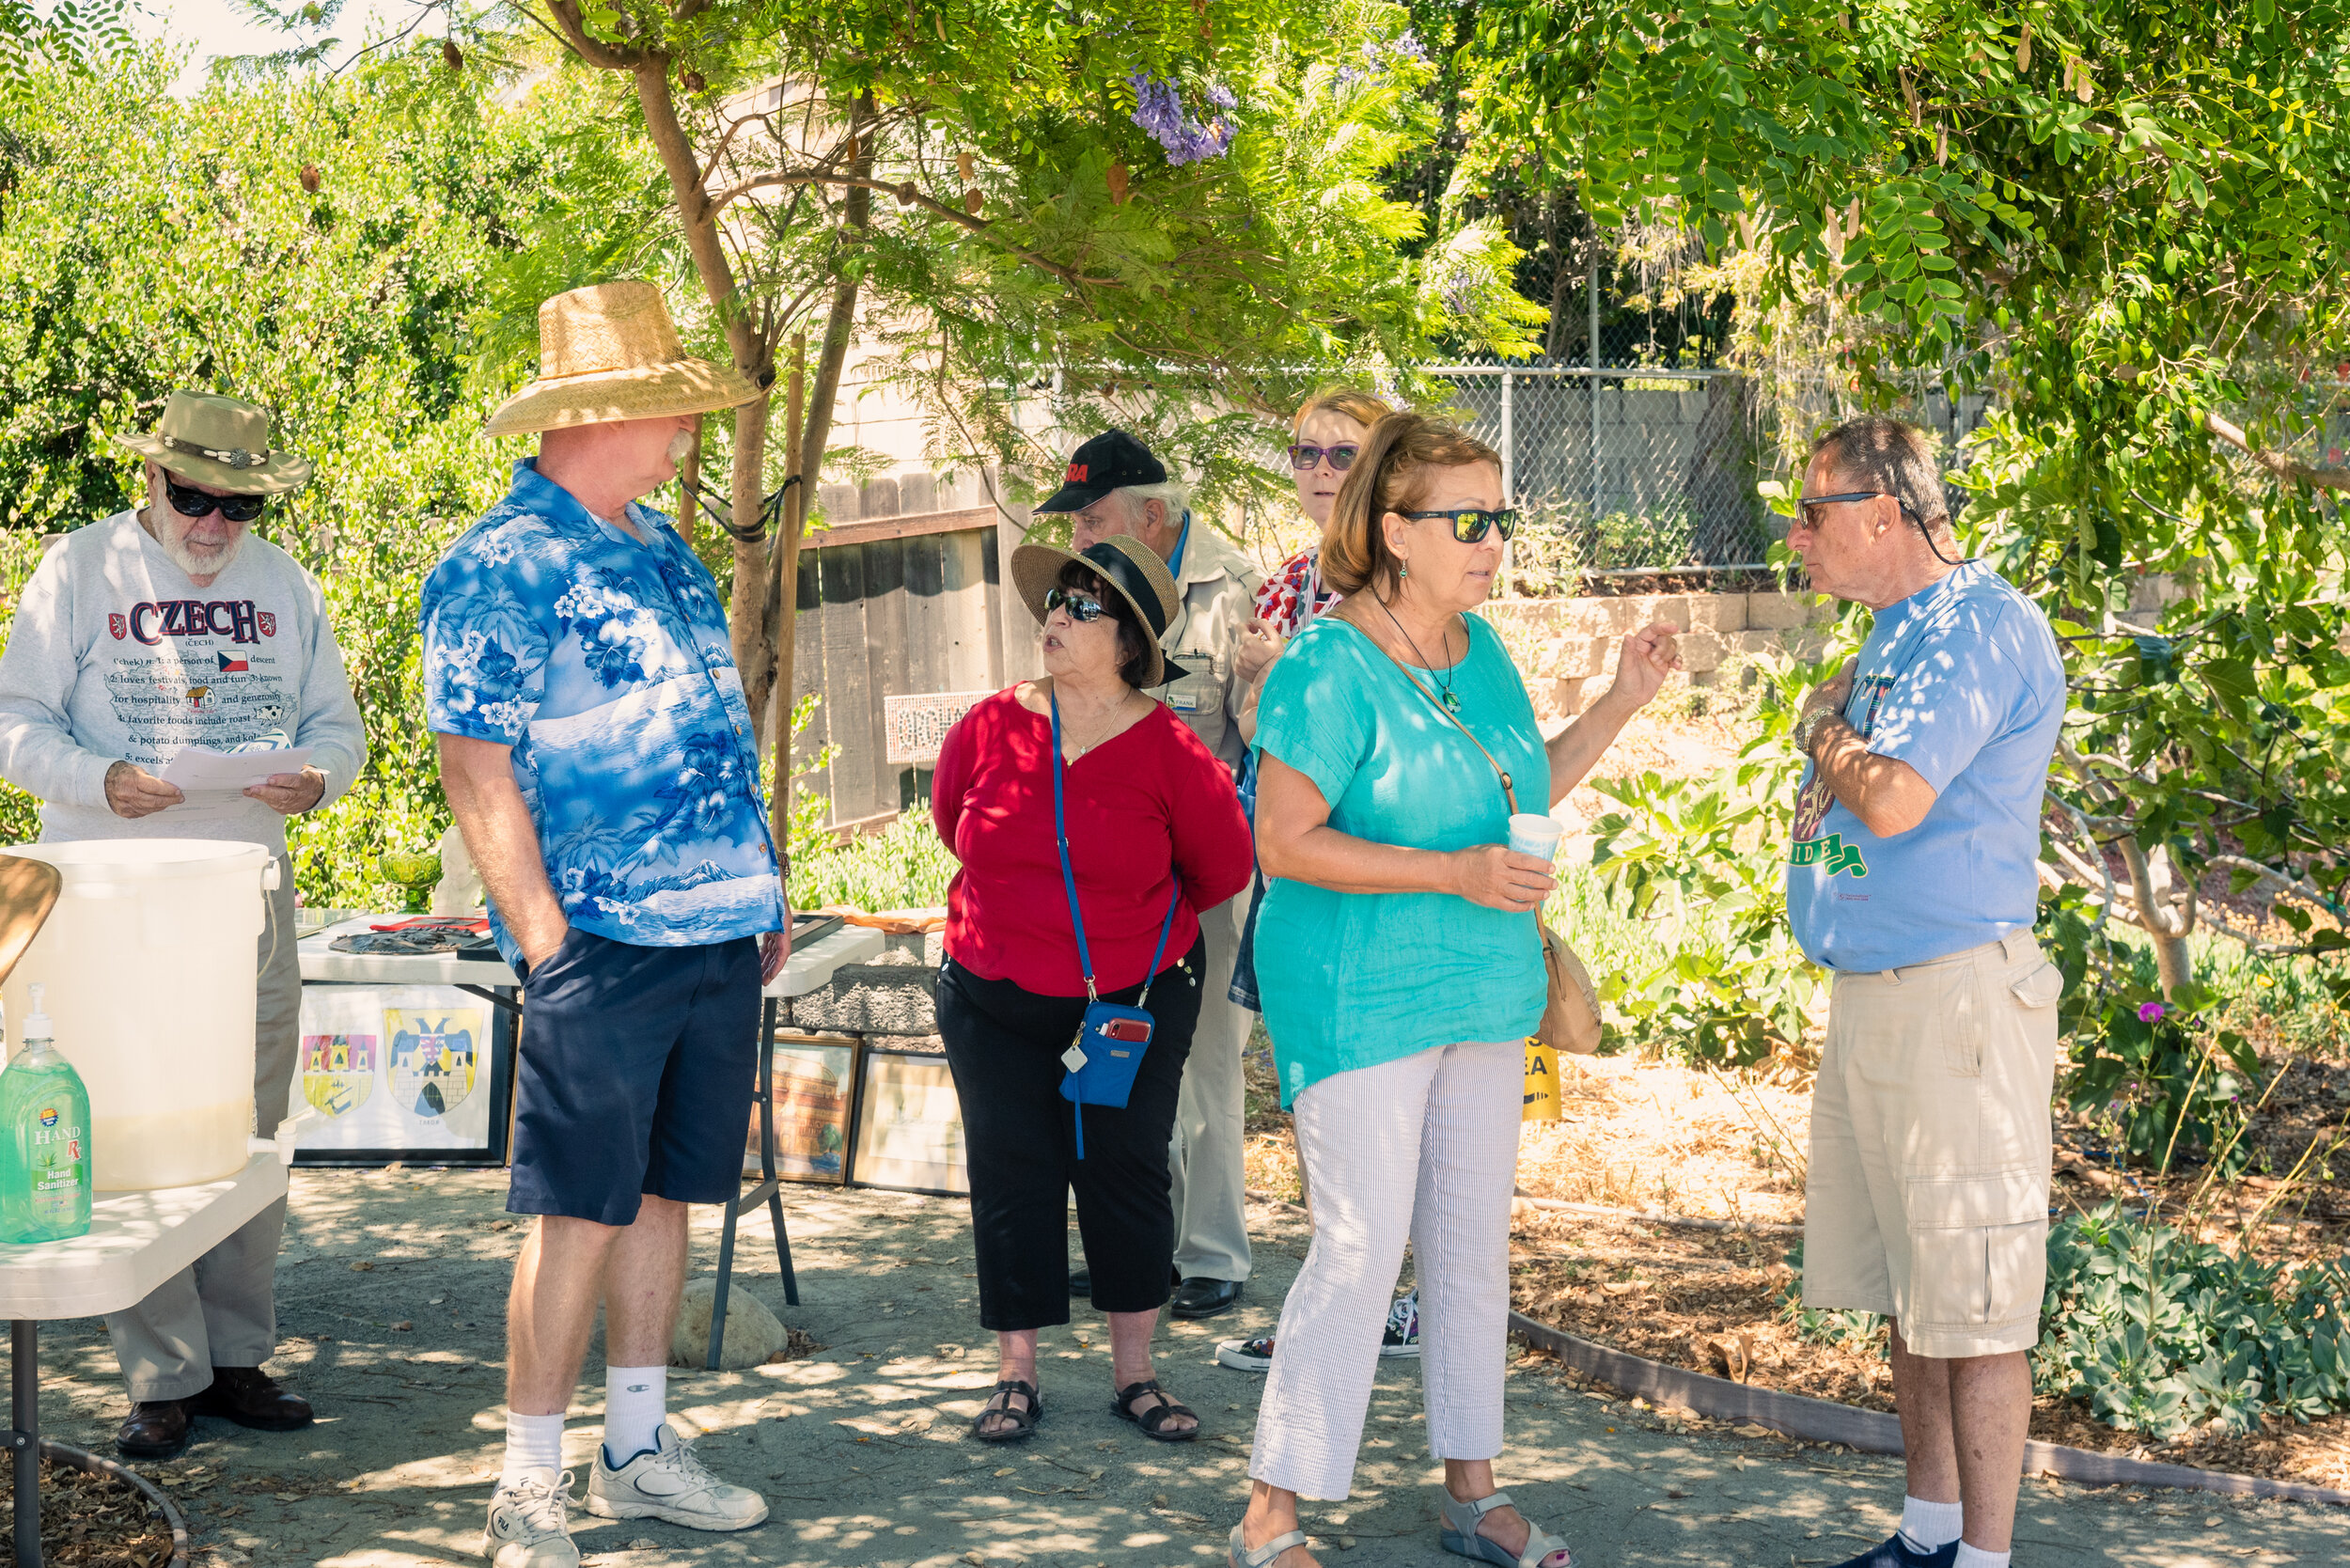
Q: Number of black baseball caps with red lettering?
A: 1